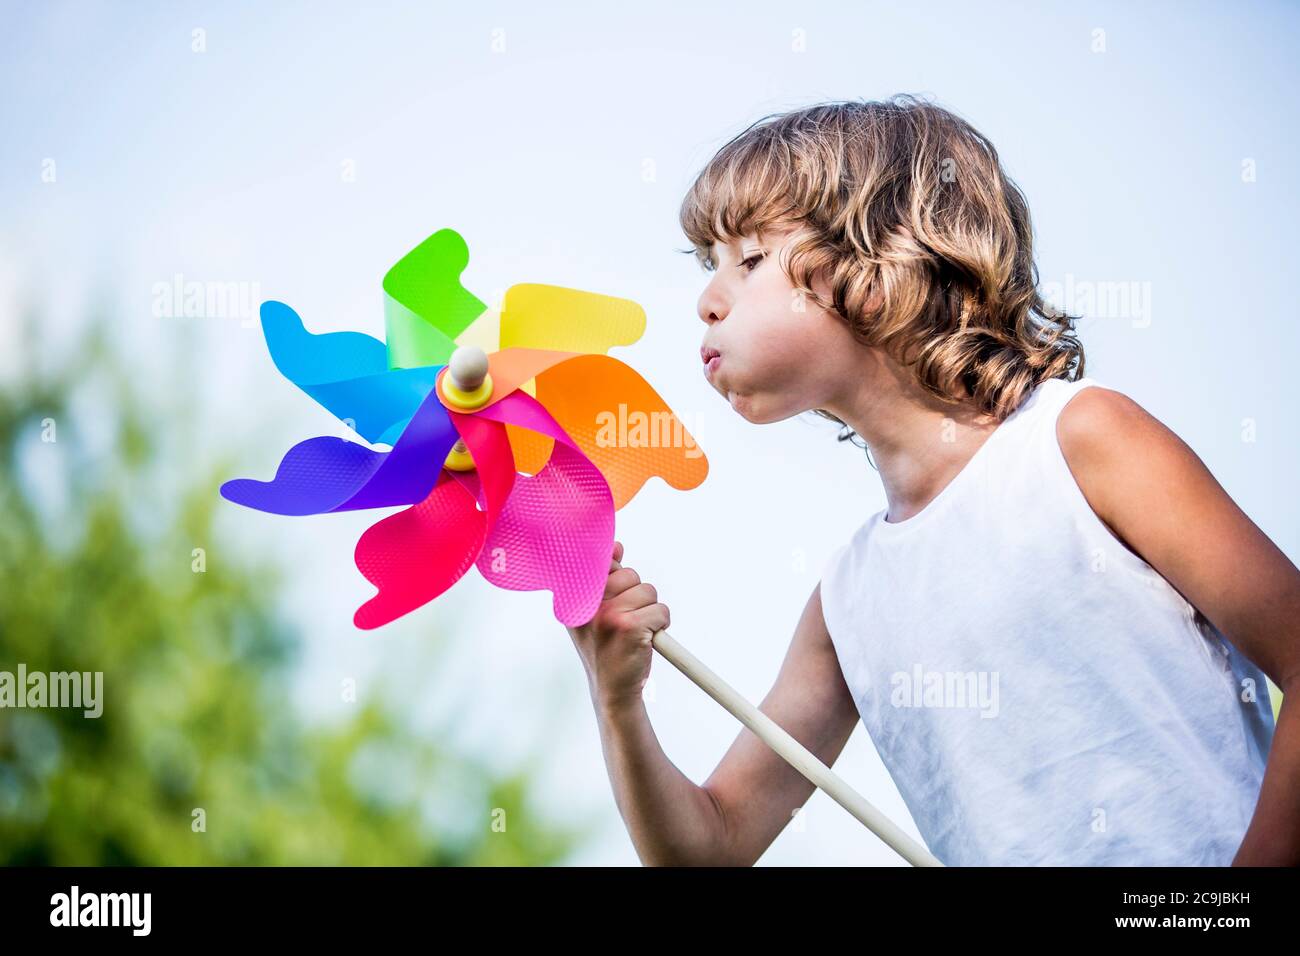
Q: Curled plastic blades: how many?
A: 7